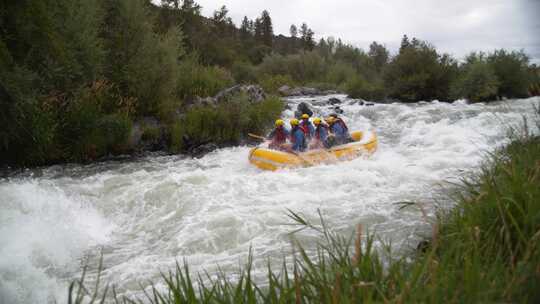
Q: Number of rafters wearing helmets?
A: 5